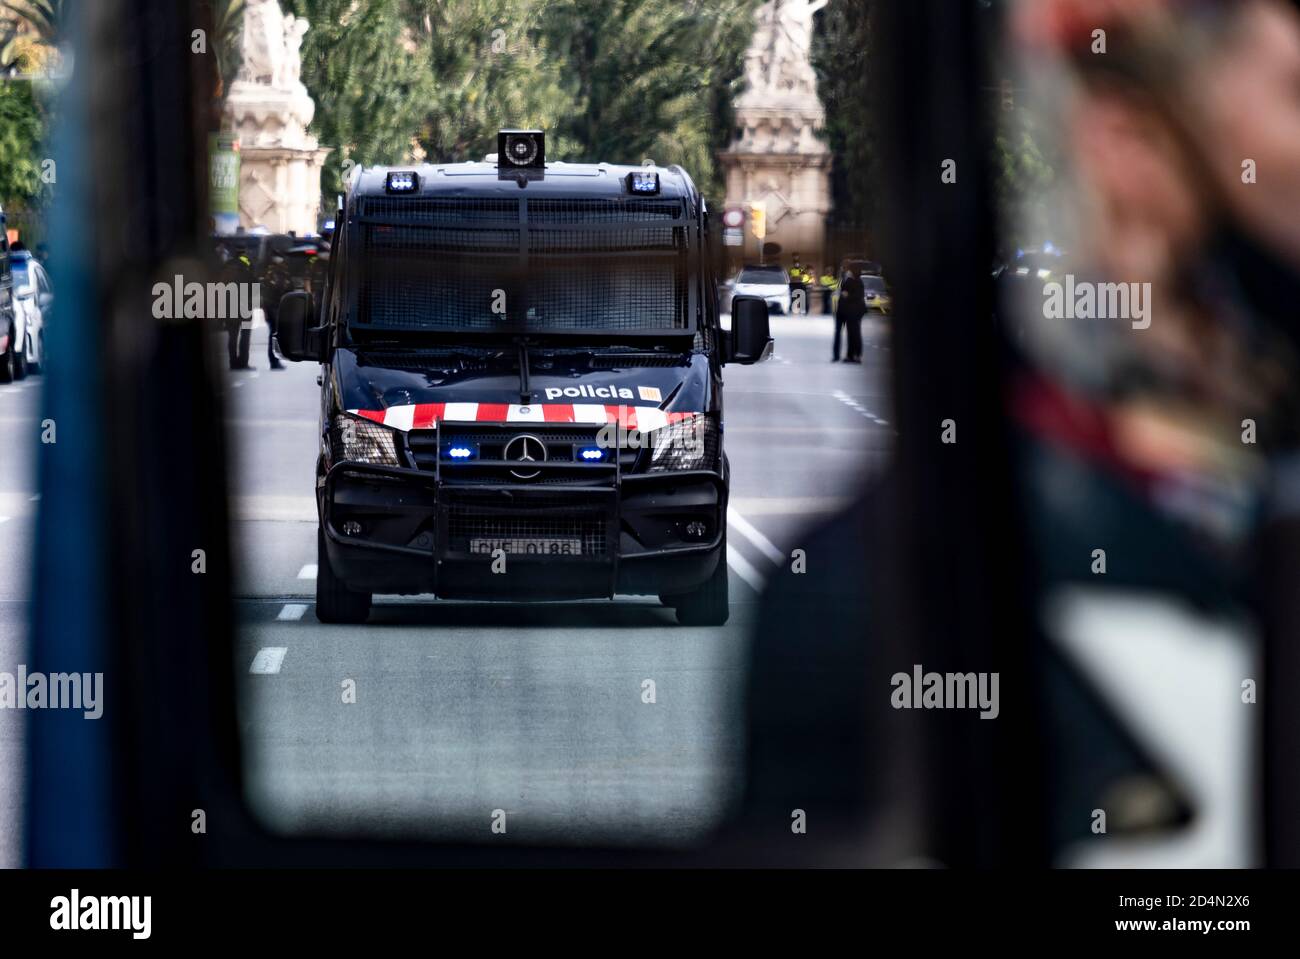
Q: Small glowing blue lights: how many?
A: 4